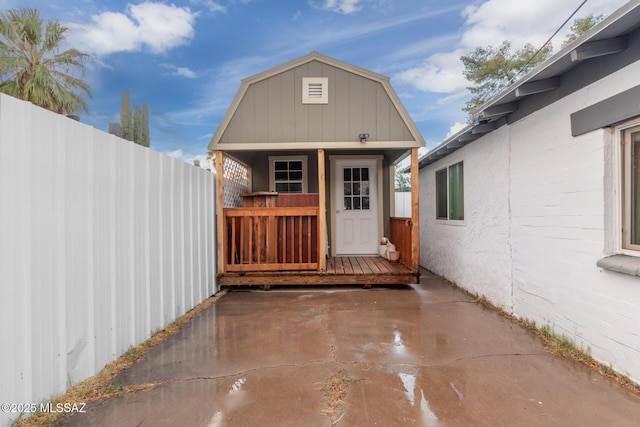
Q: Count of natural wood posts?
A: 3